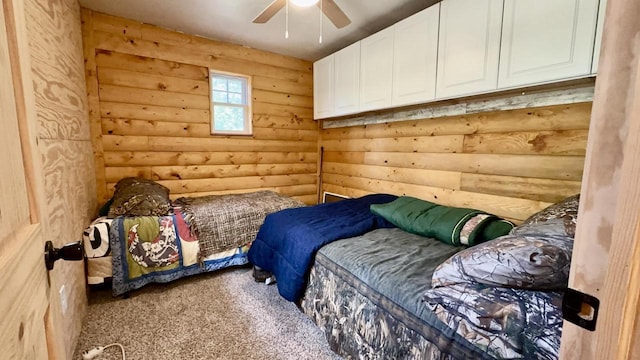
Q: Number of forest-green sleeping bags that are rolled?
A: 1